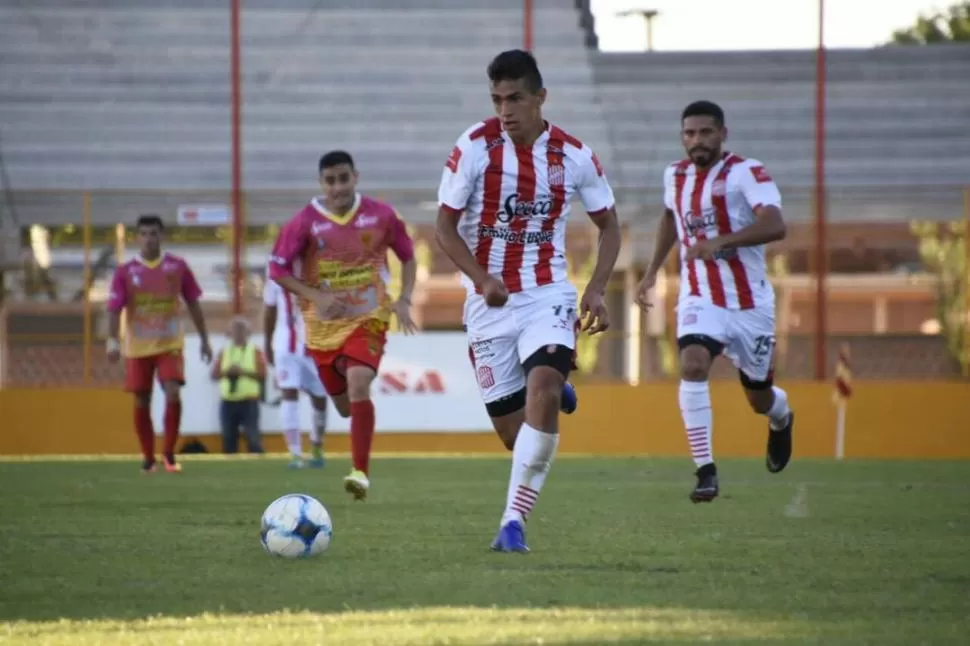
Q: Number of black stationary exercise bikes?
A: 0